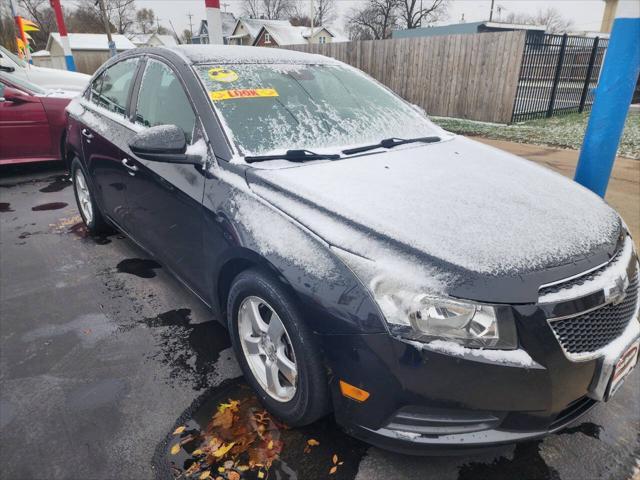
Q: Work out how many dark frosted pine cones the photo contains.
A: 0